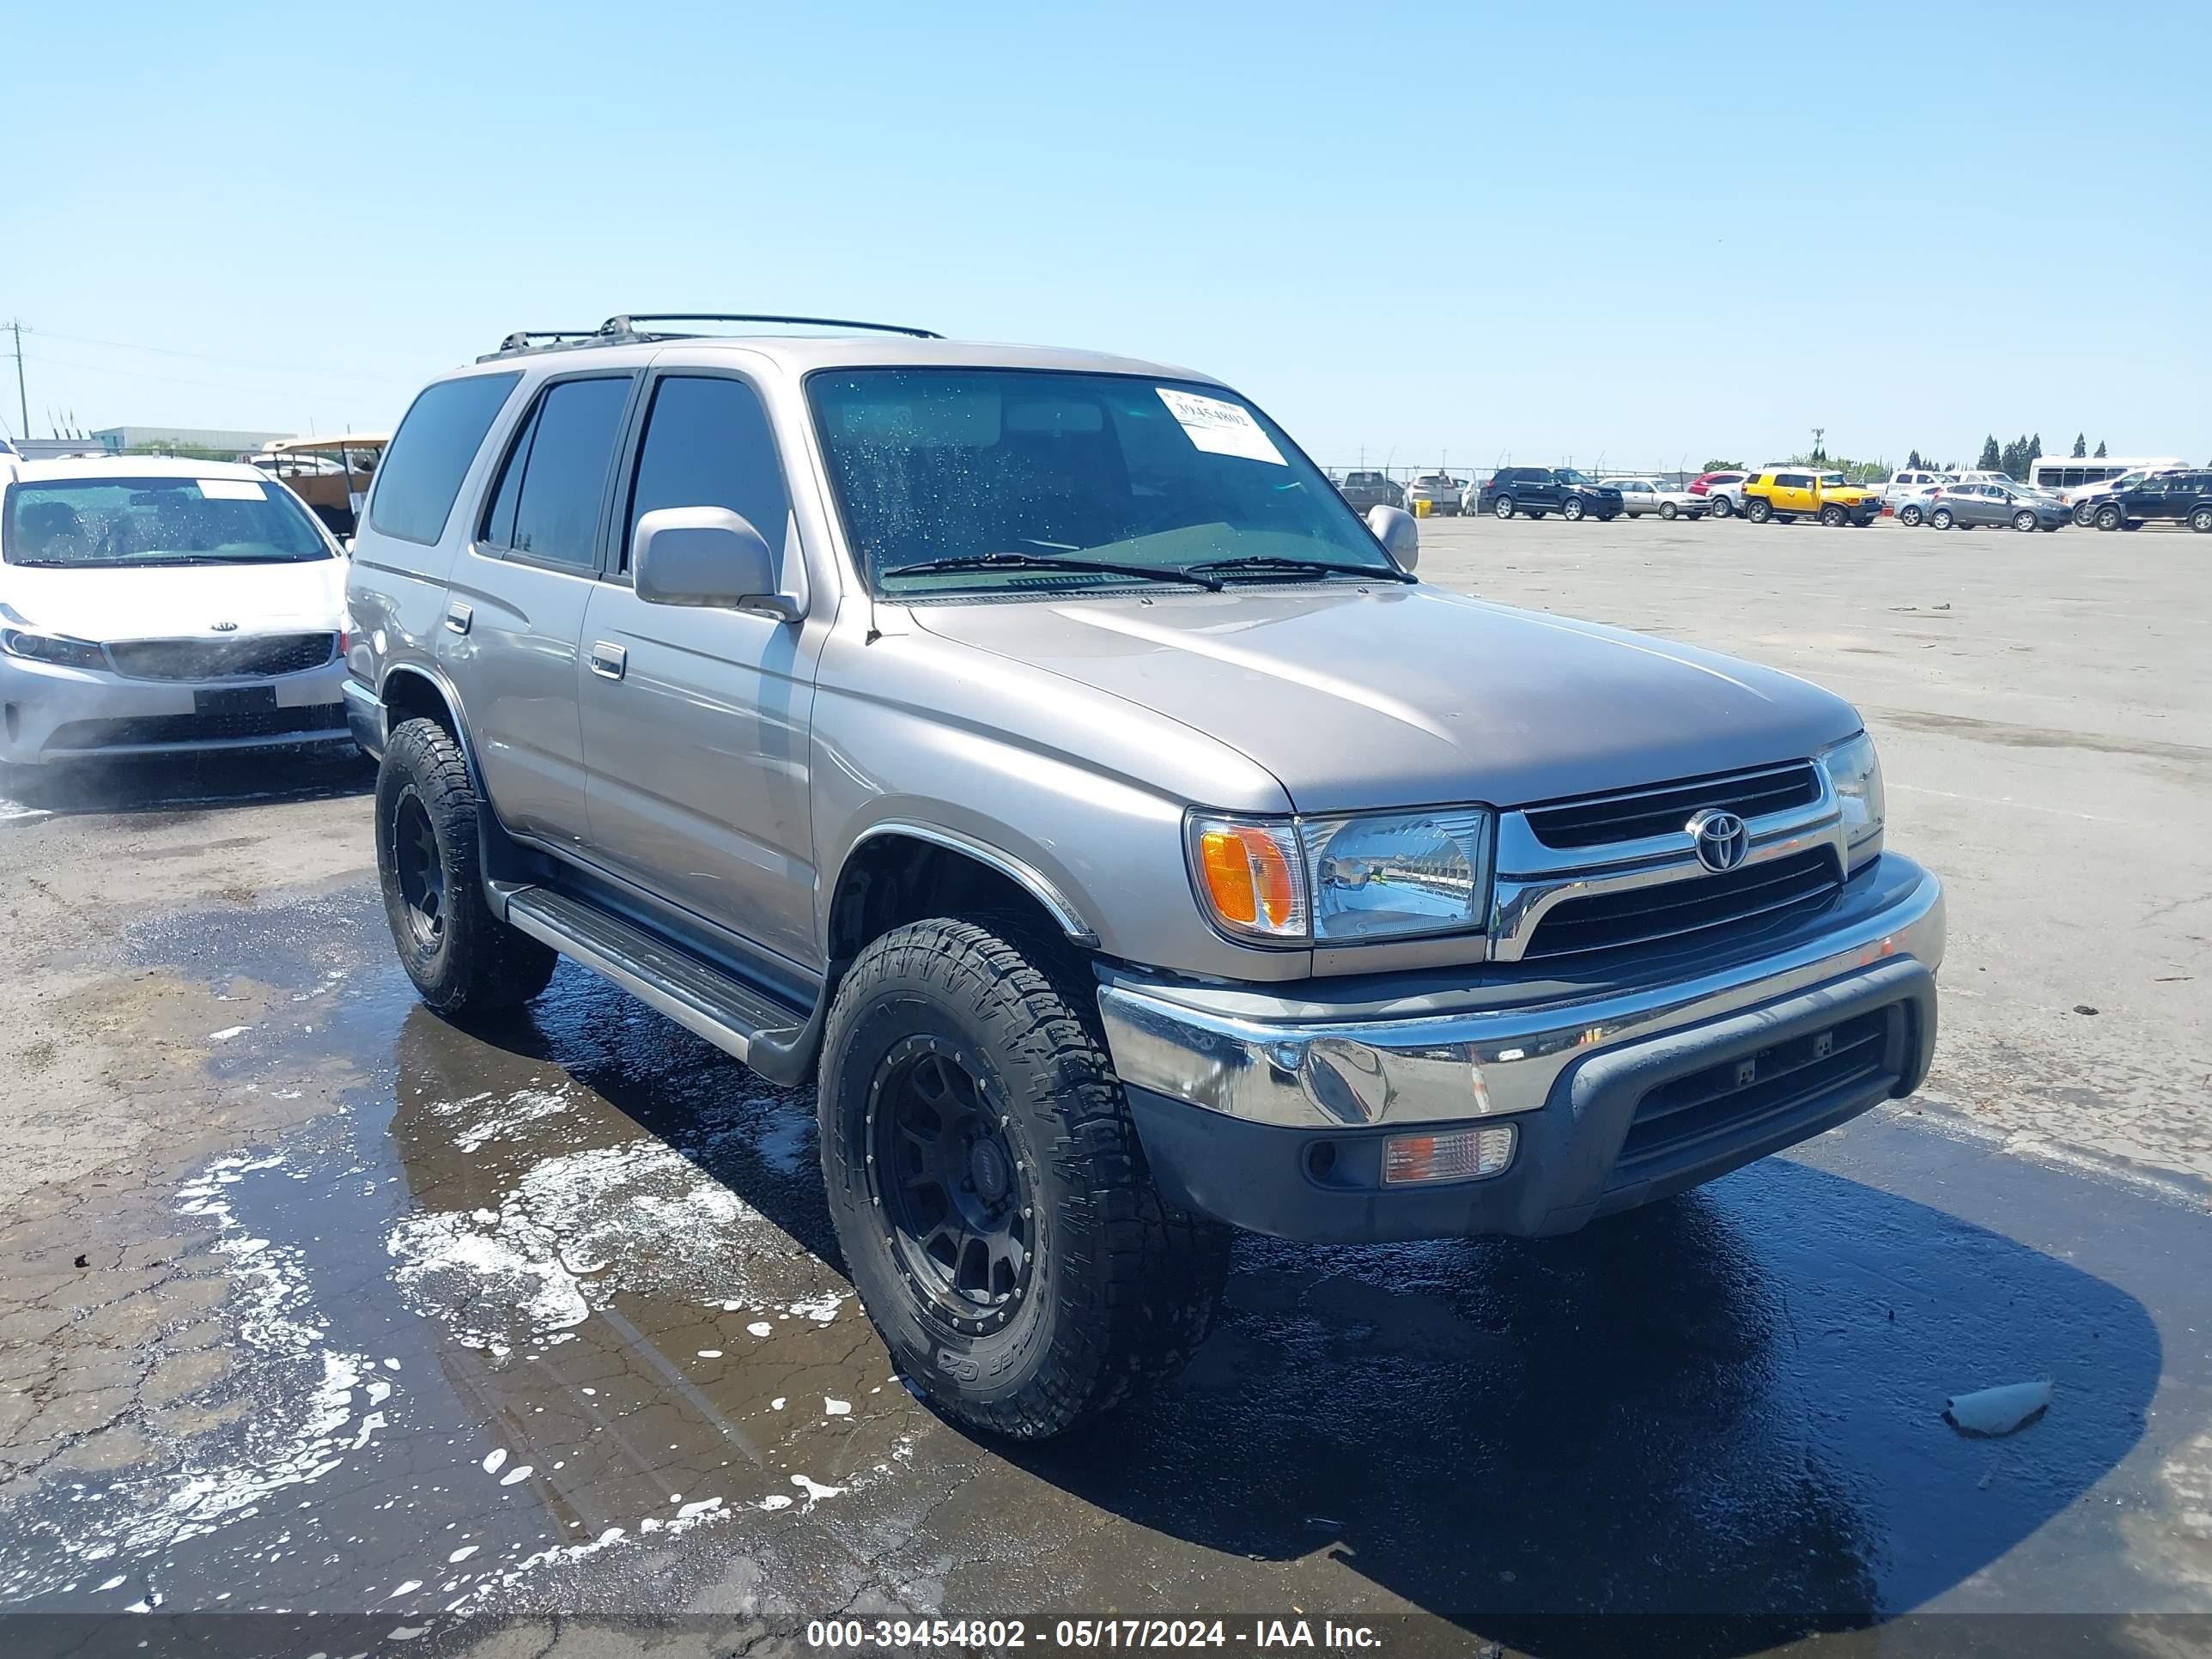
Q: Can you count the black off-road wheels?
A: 2